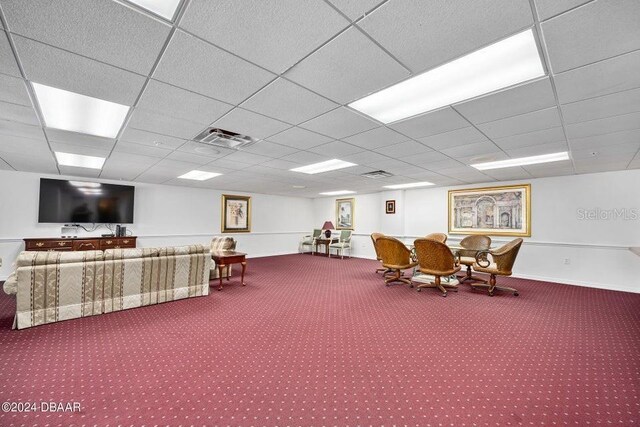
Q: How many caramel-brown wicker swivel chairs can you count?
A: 6